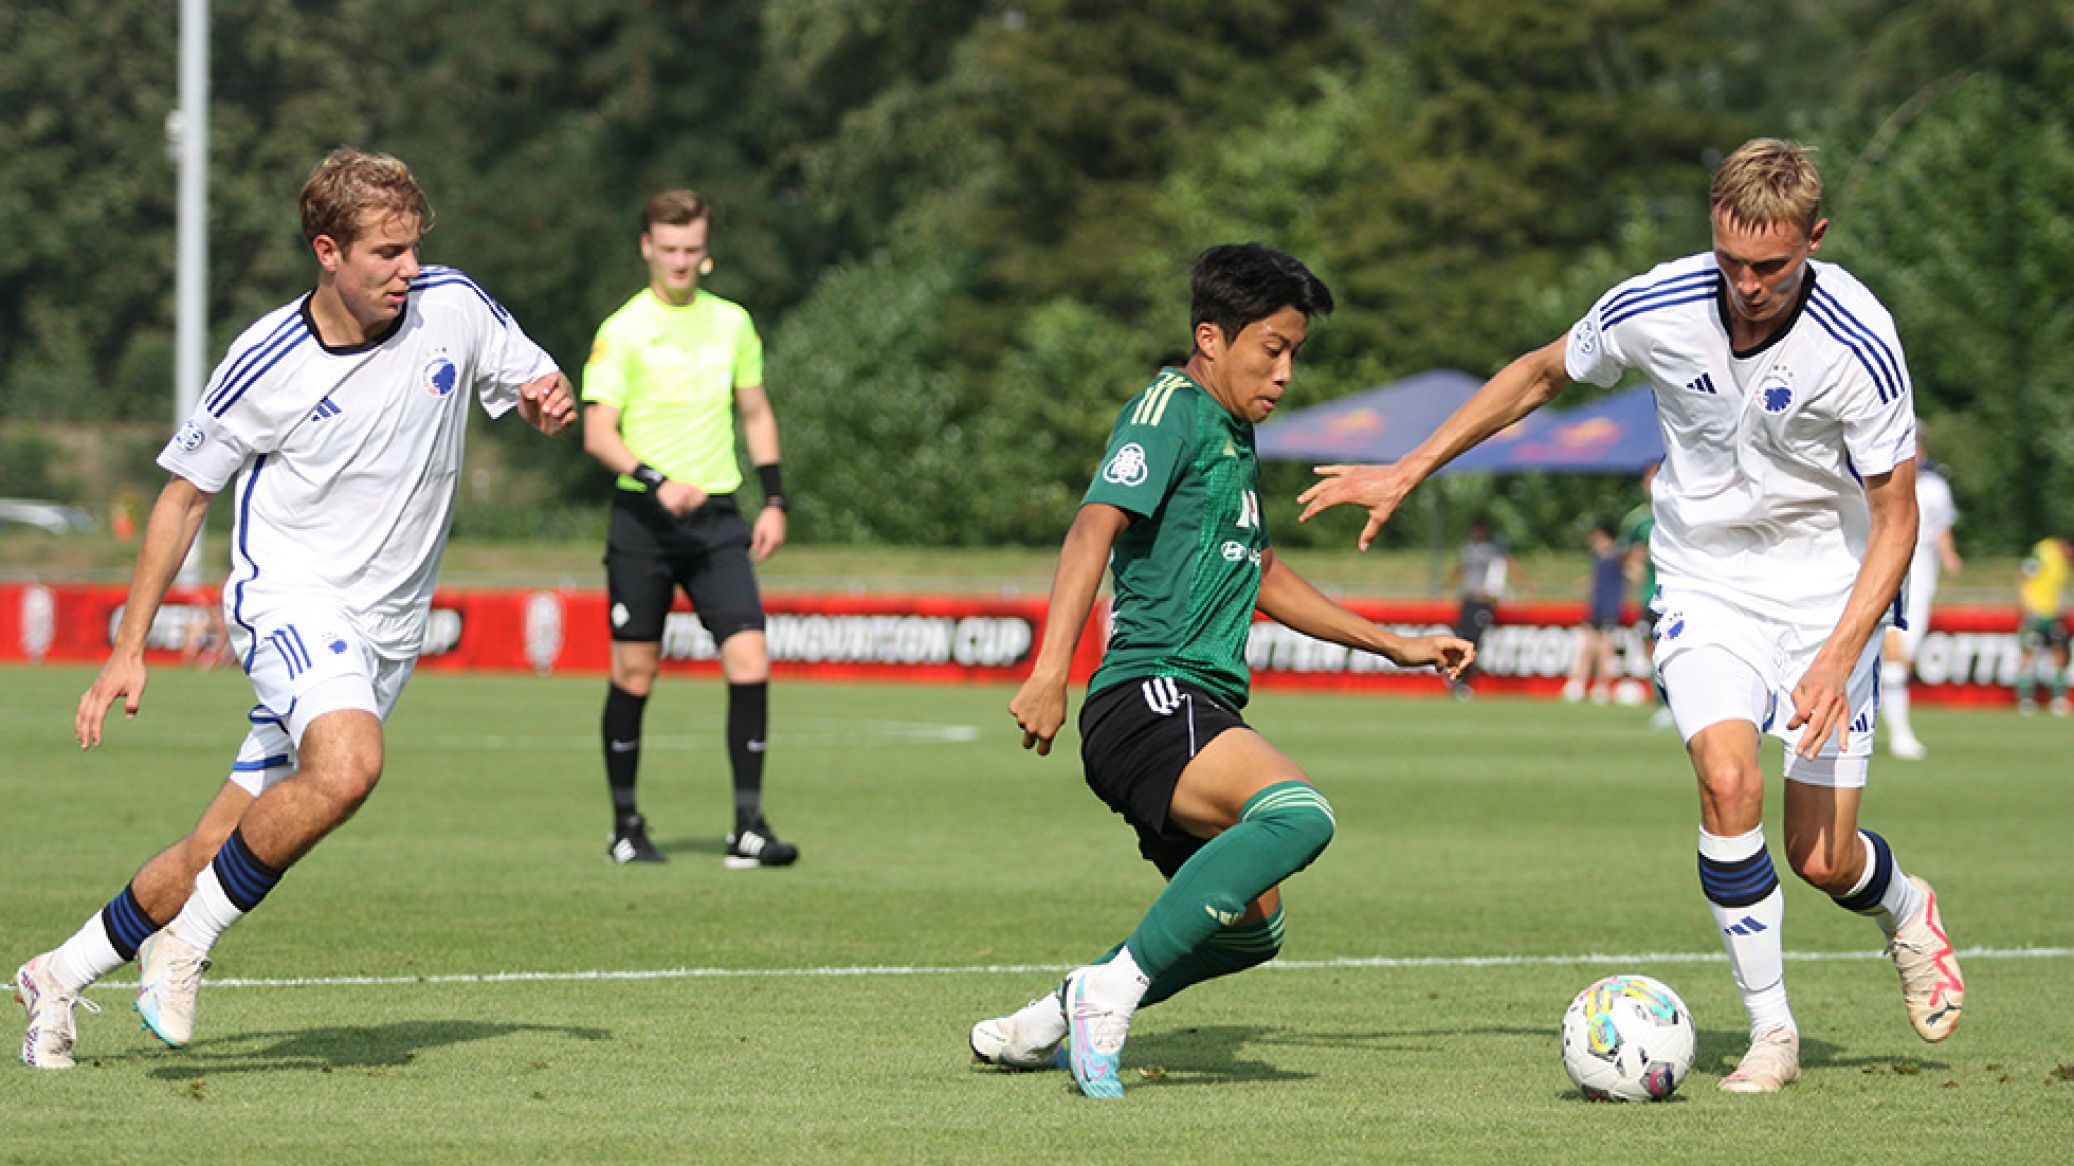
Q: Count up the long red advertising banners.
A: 1